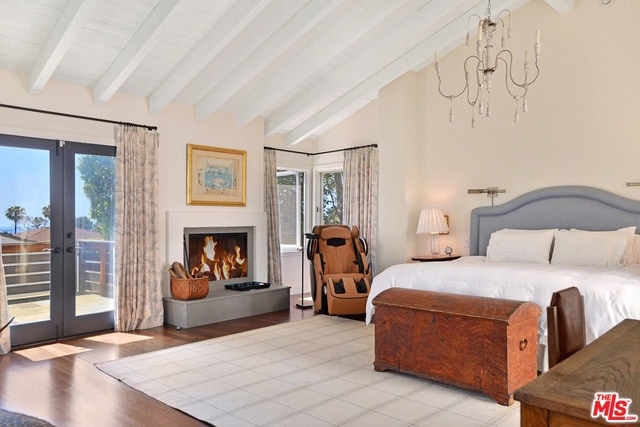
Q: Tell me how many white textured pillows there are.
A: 2